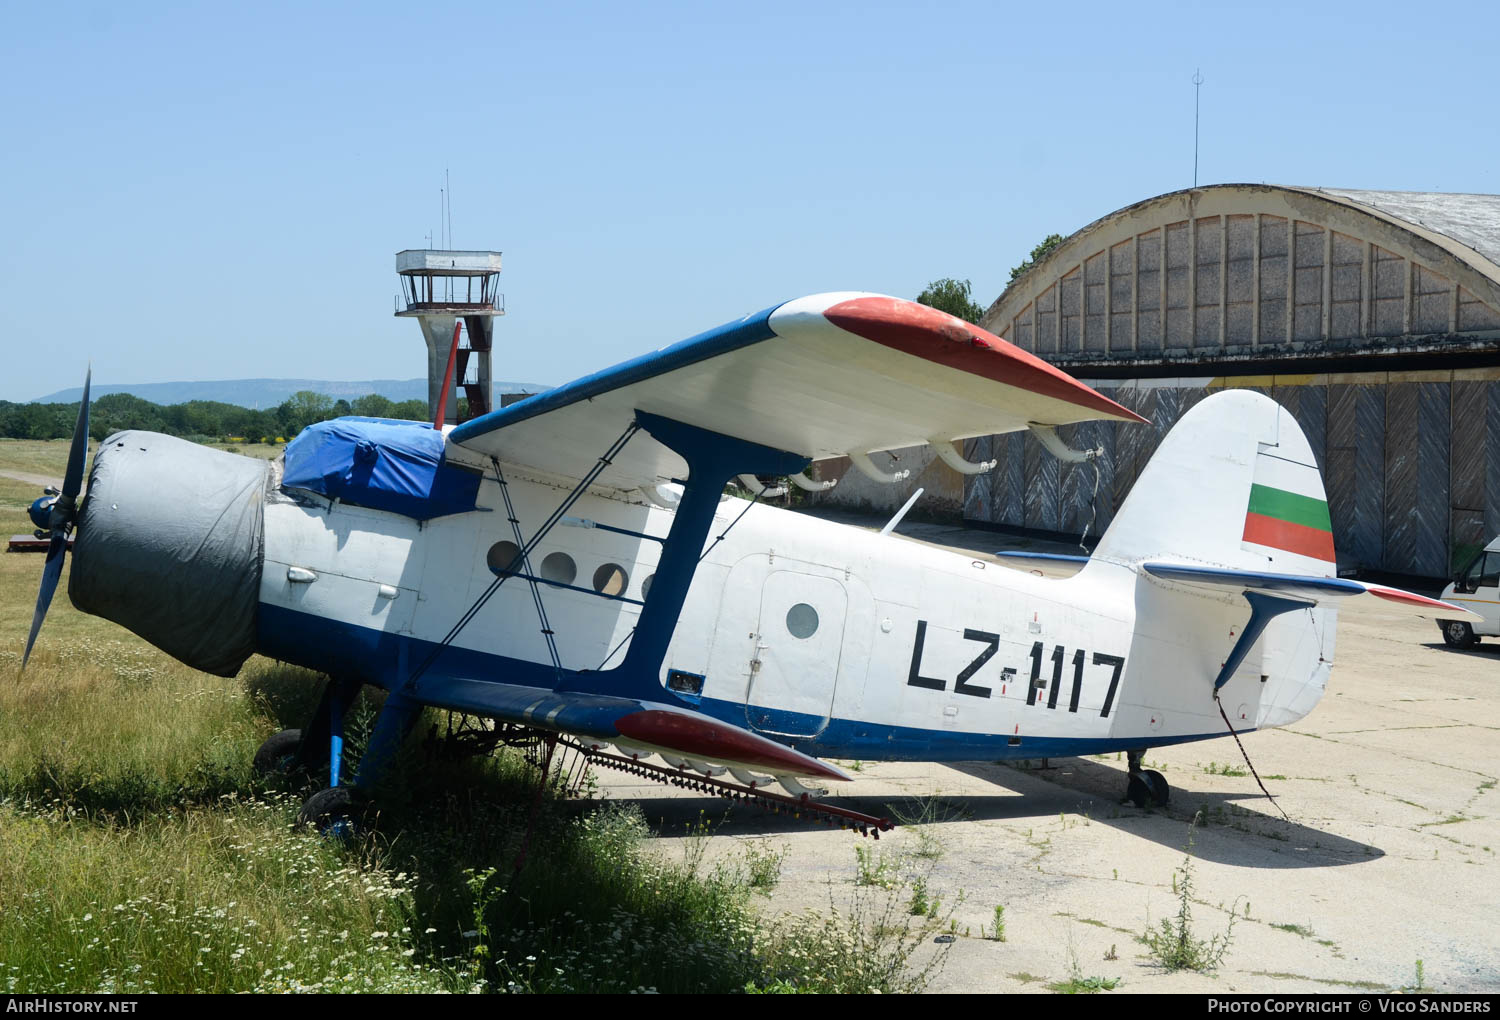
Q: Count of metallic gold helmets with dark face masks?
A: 0